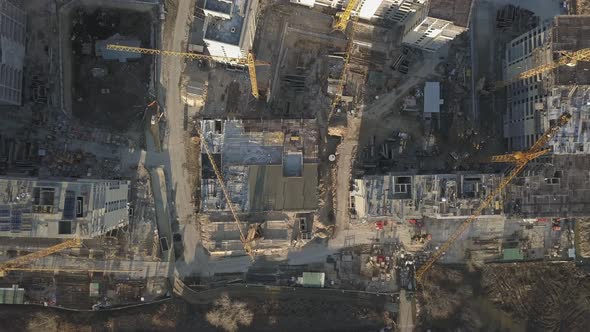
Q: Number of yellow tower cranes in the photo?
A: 6